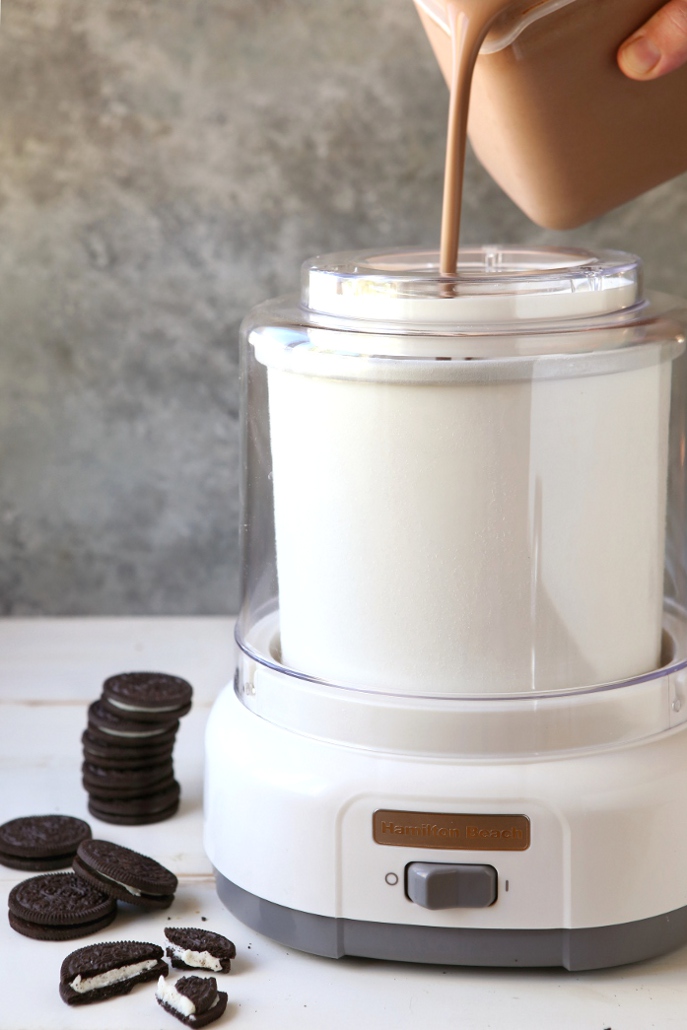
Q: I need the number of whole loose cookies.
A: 3